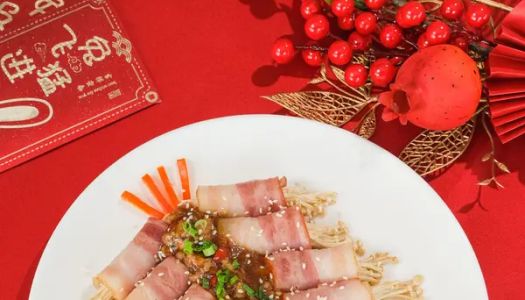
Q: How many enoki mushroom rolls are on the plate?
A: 7